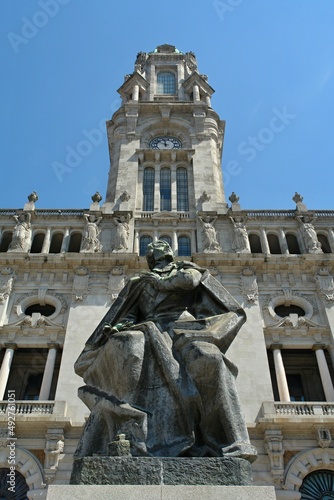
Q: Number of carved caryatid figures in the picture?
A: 6